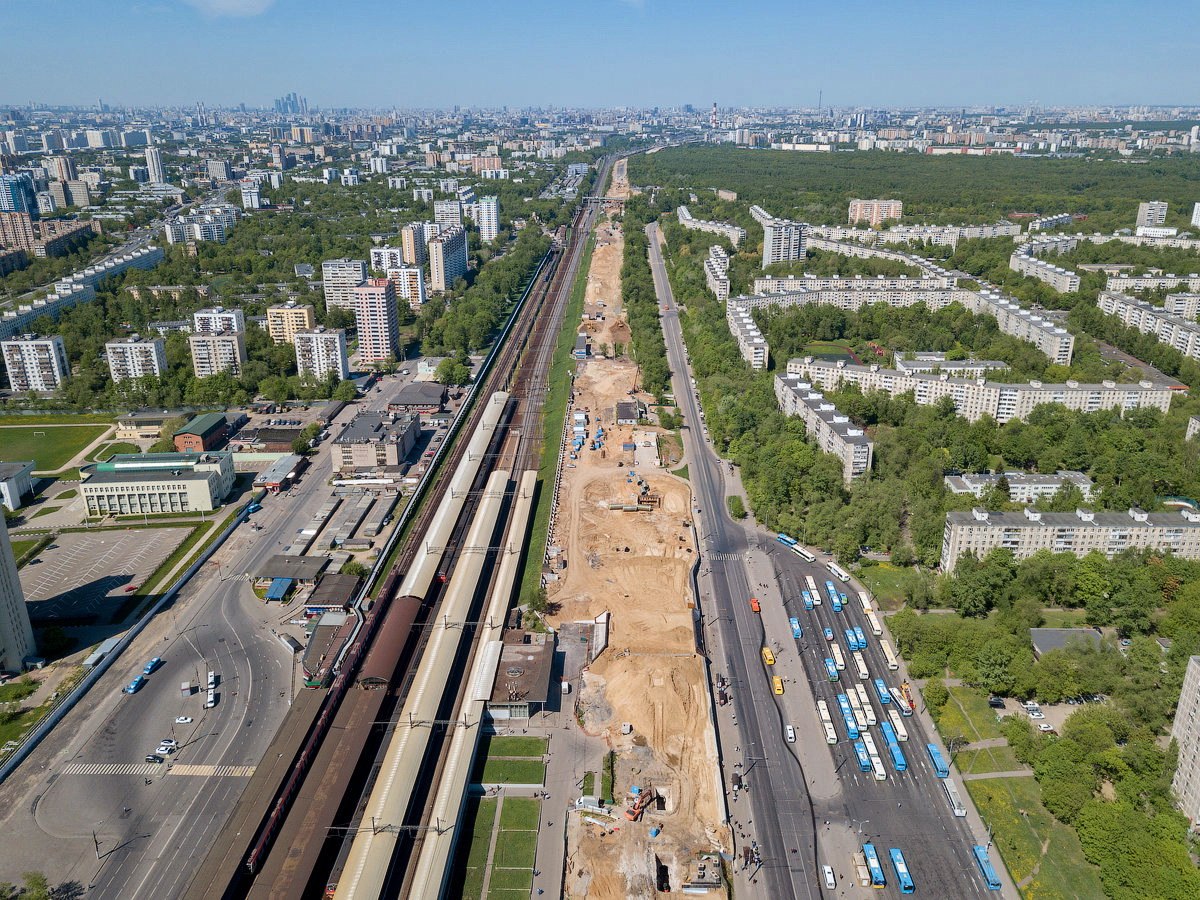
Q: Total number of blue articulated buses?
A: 3